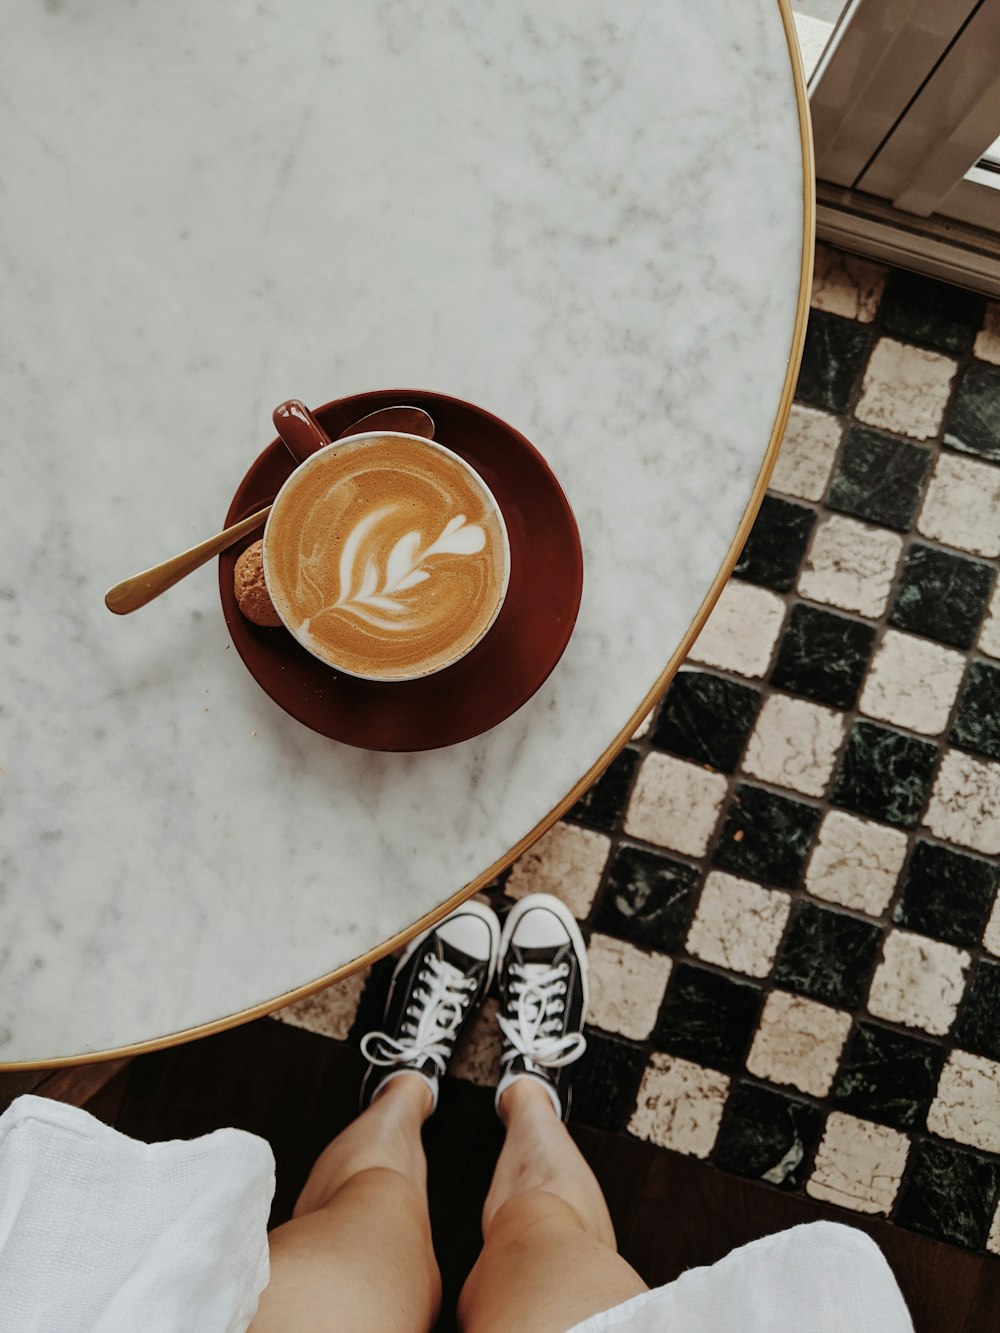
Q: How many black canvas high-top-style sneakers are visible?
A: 2